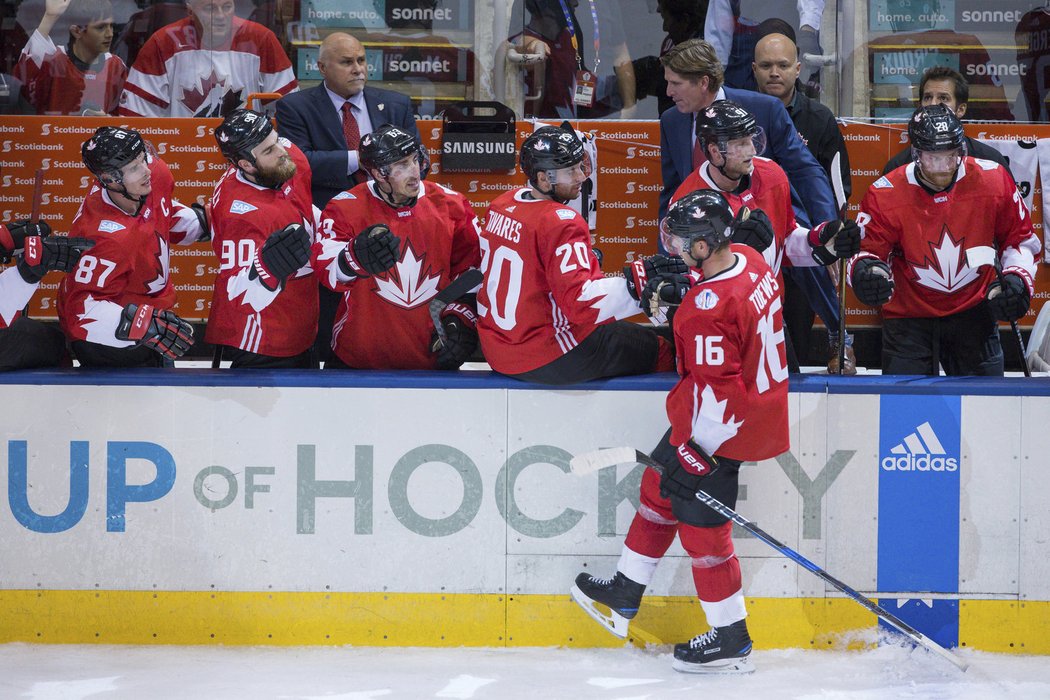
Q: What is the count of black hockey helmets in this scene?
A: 7